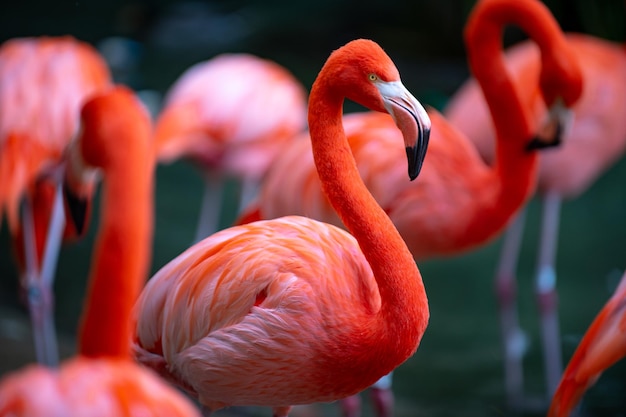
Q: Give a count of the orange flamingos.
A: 7